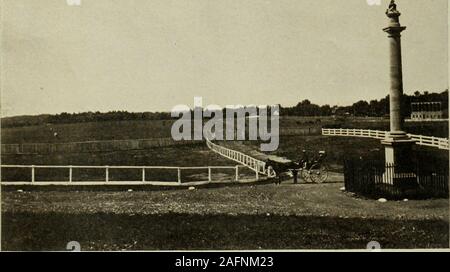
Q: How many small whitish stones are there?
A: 6